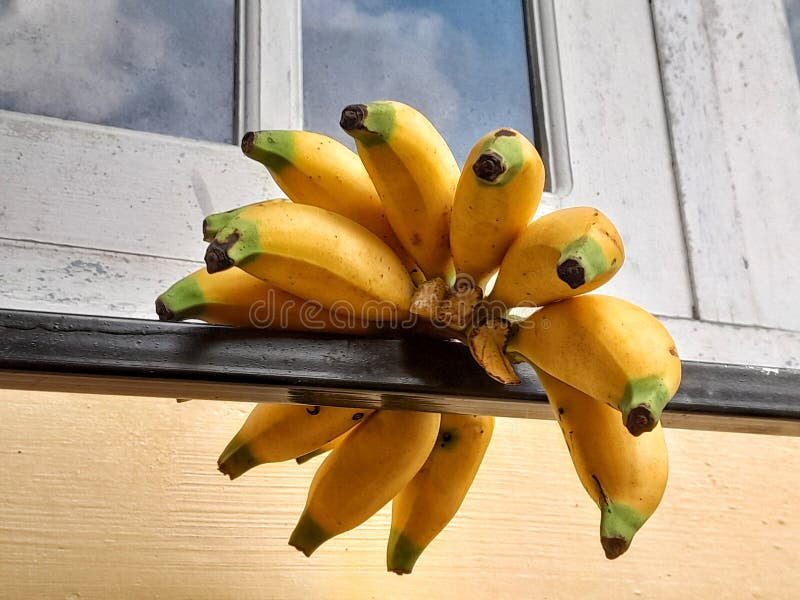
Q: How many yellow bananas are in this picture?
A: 13